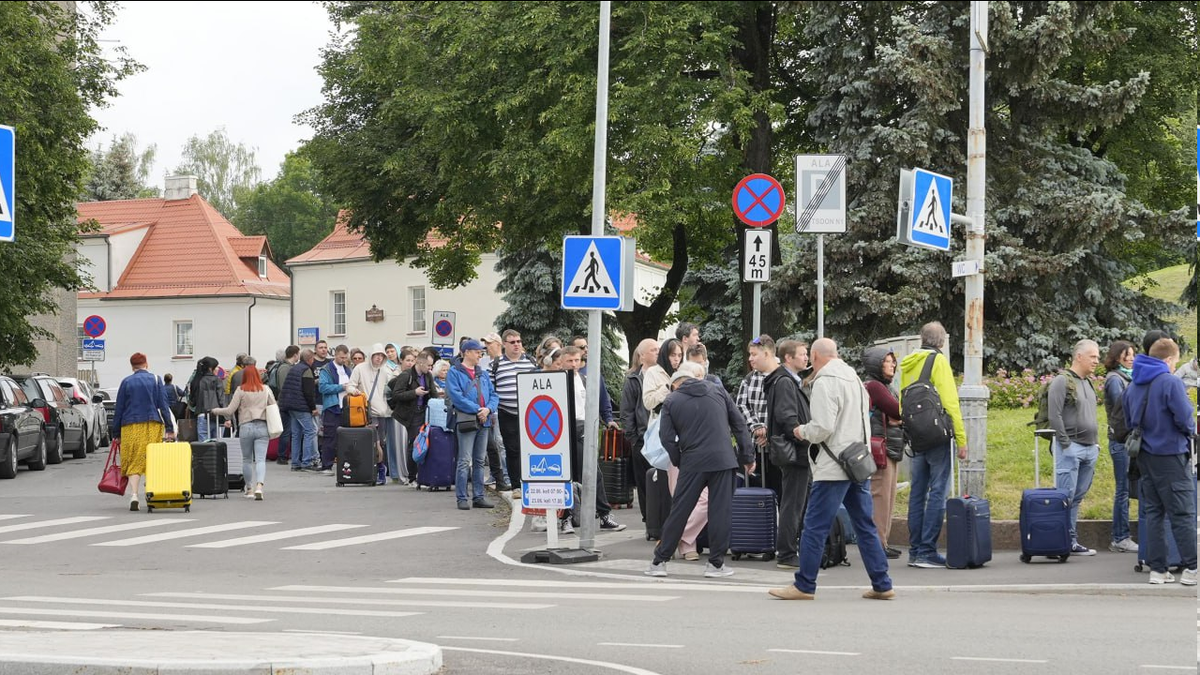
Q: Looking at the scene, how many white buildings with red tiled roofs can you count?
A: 2